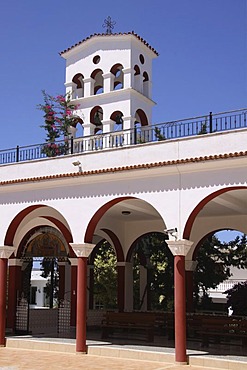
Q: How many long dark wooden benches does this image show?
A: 2